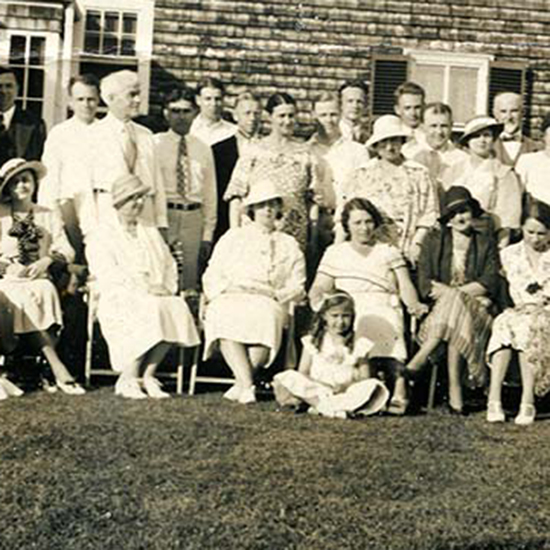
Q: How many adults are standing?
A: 15